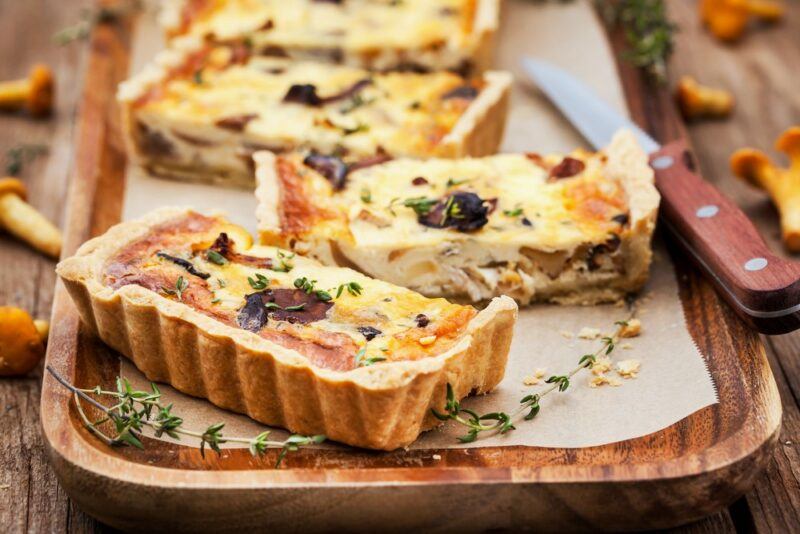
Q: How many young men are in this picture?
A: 0